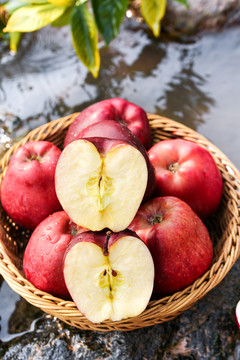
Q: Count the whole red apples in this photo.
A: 5